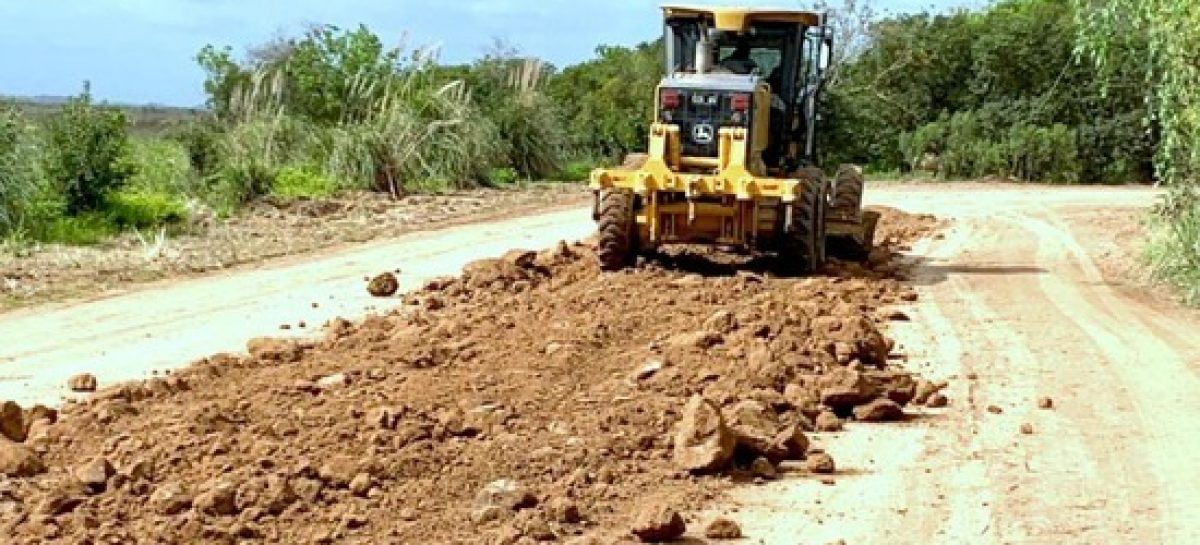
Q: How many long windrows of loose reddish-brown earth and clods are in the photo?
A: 1